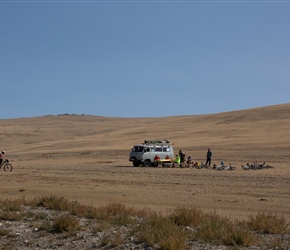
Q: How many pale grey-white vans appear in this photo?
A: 1